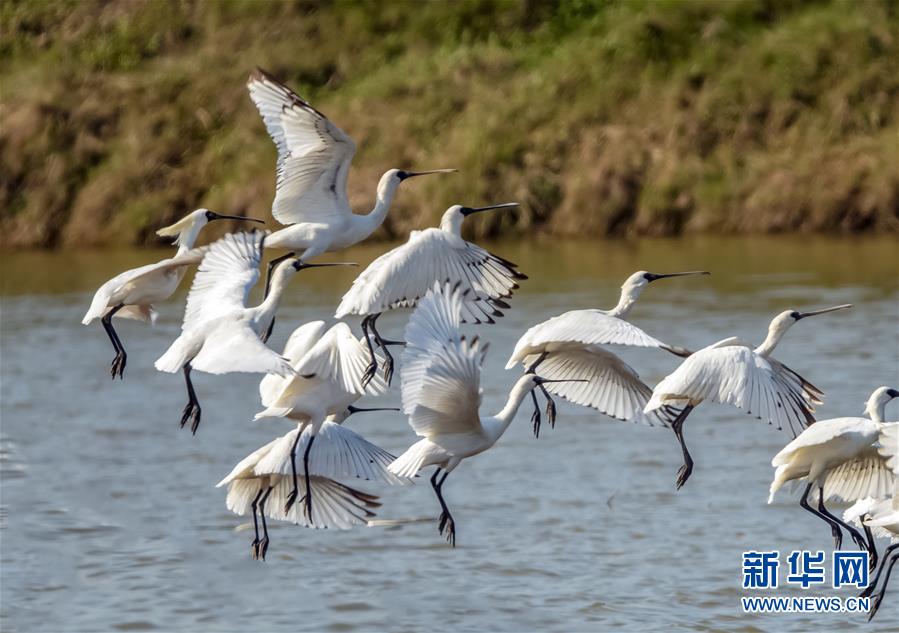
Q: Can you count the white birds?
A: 11